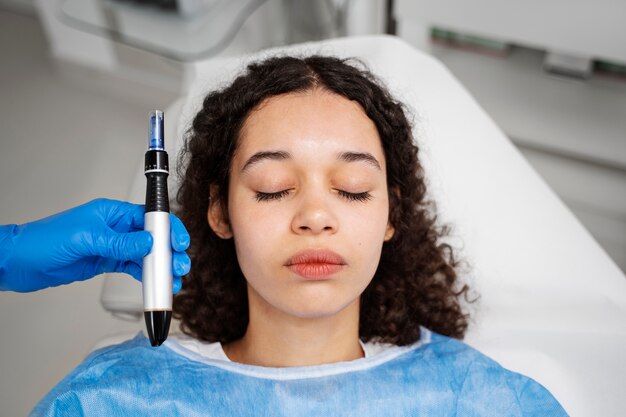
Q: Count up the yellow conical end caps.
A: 0